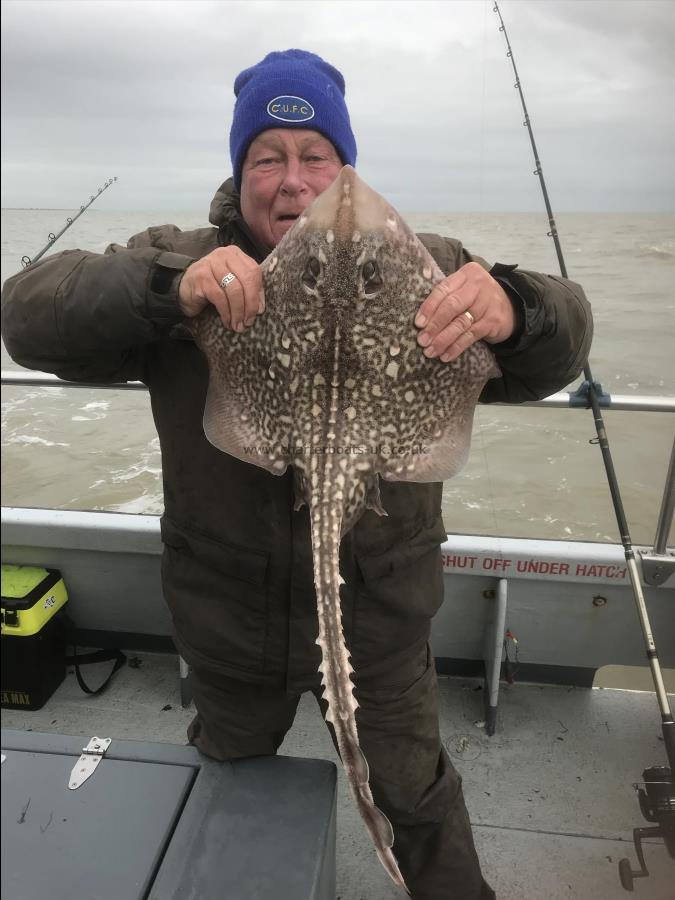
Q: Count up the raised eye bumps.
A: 2